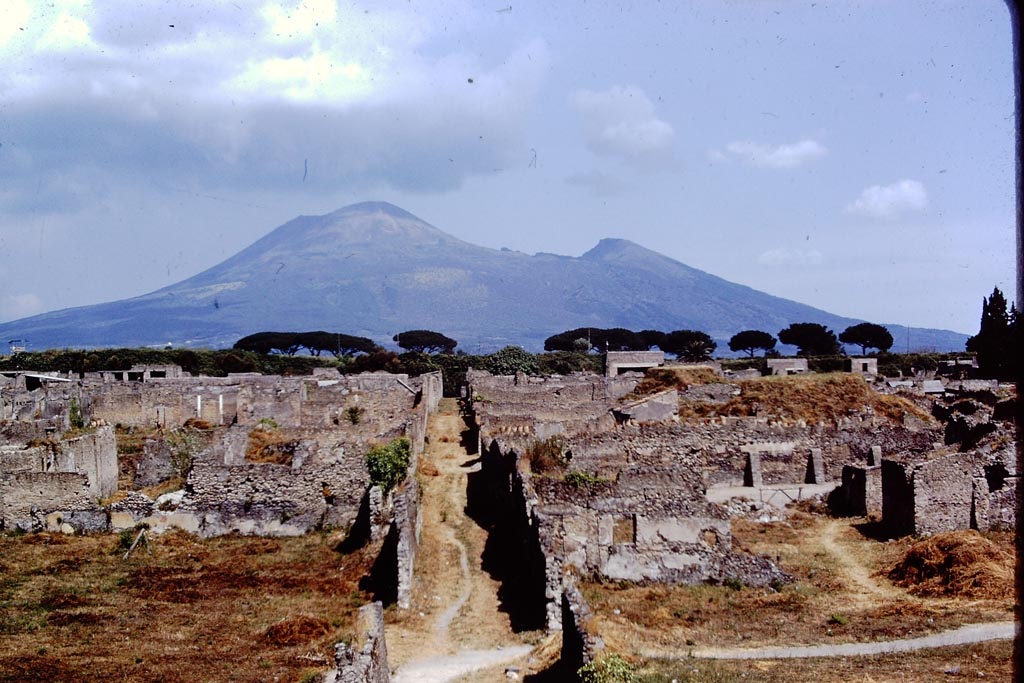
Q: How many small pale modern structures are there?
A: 3